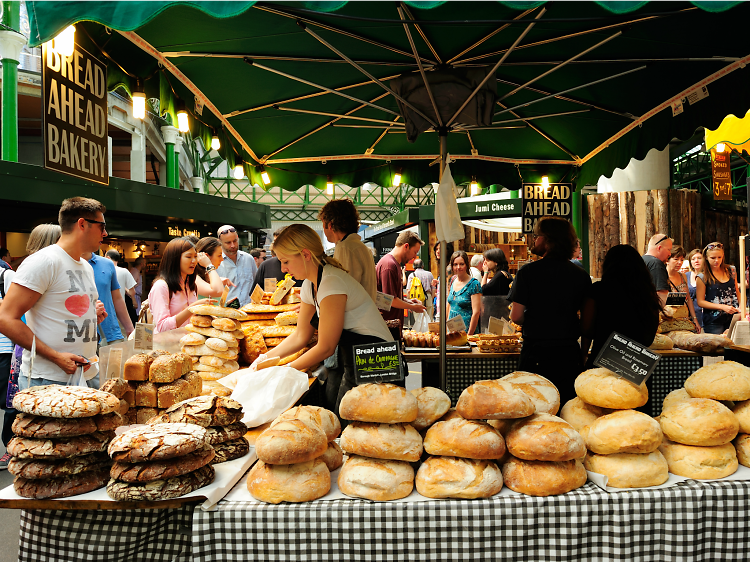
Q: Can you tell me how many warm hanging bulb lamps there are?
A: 11